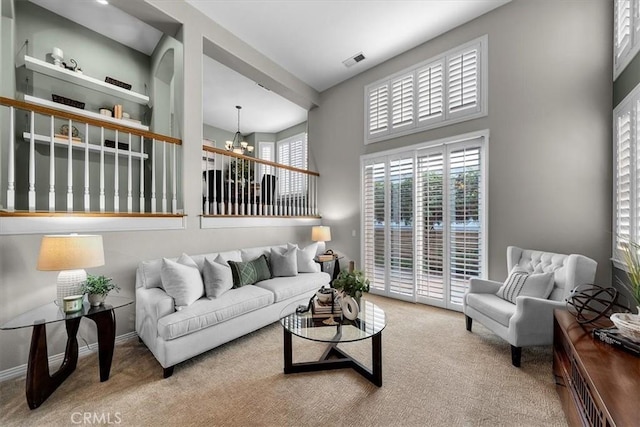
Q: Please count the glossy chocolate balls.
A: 0